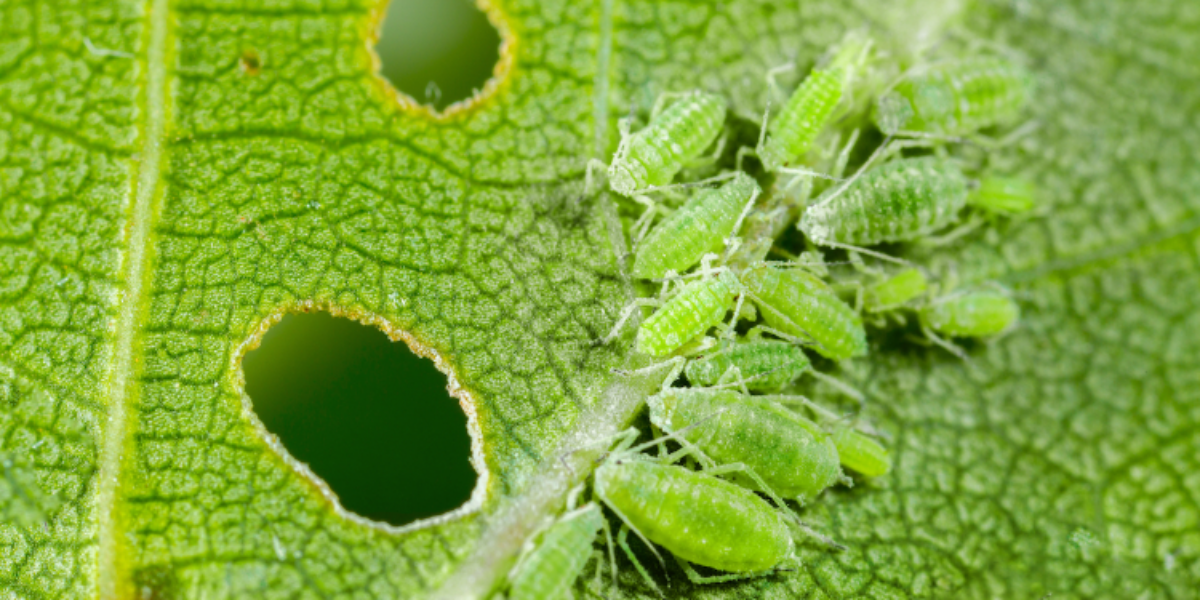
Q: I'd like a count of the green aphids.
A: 15